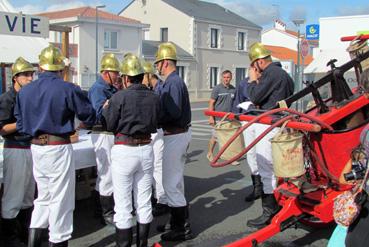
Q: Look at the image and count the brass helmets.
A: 7